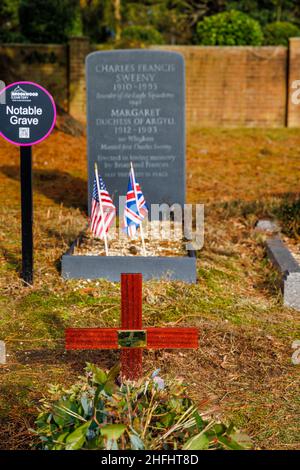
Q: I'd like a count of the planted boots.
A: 0